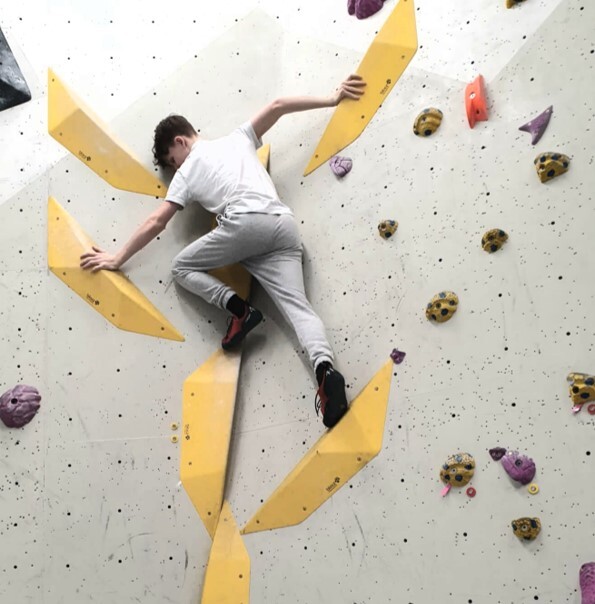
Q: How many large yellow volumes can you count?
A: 7